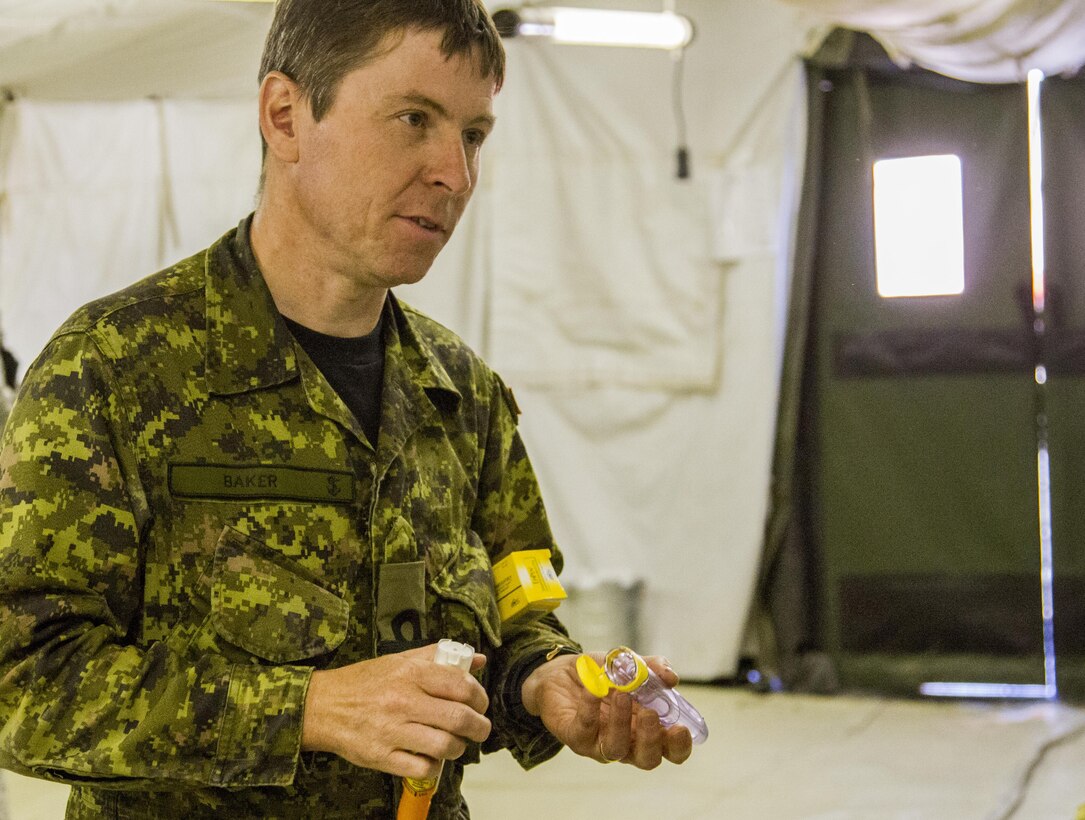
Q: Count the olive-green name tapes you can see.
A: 1